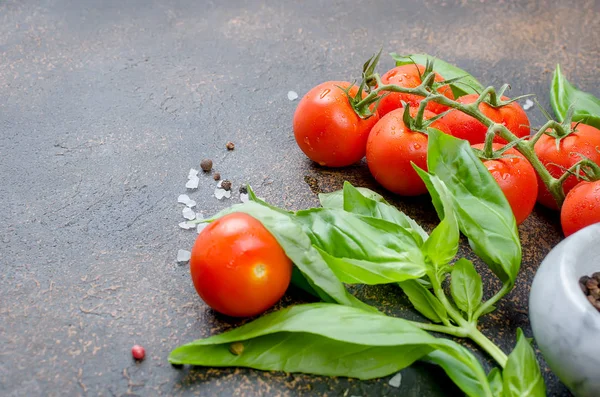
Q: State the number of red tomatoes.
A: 8